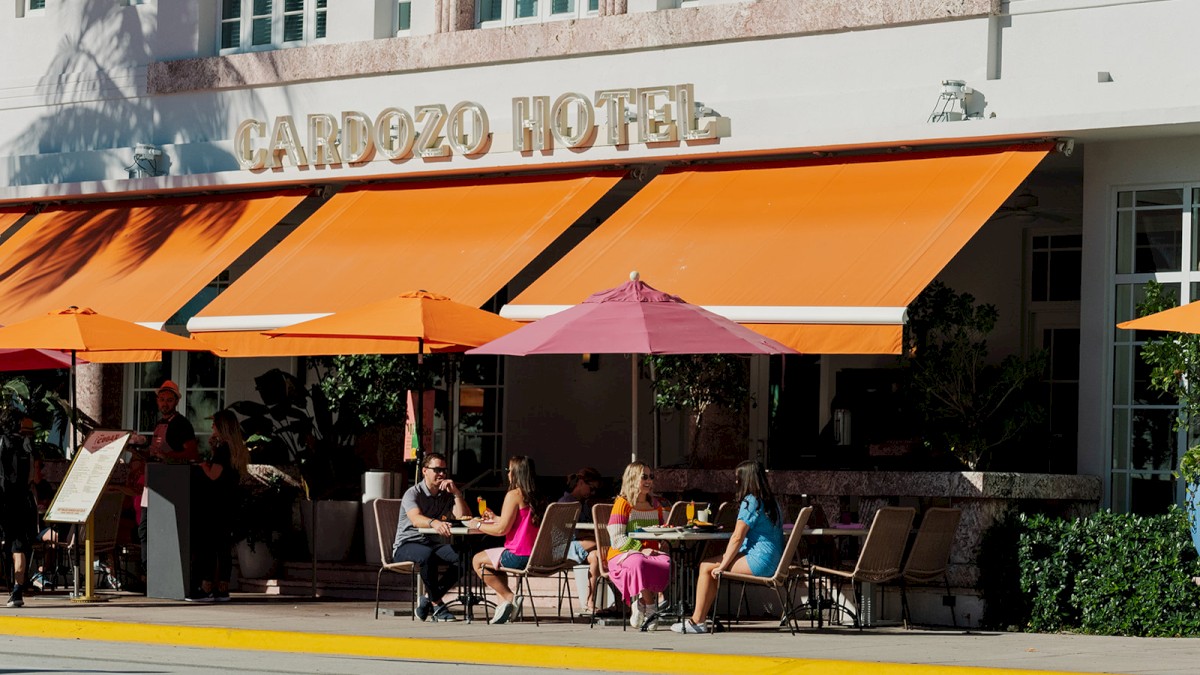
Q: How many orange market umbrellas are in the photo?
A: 3